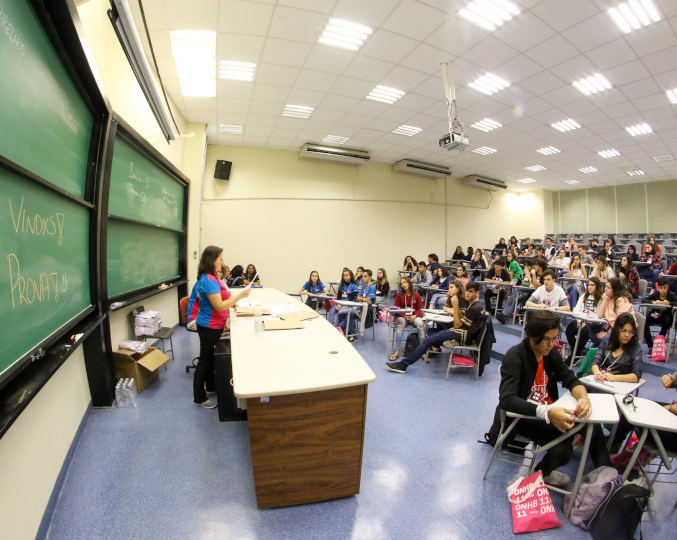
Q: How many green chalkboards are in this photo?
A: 4